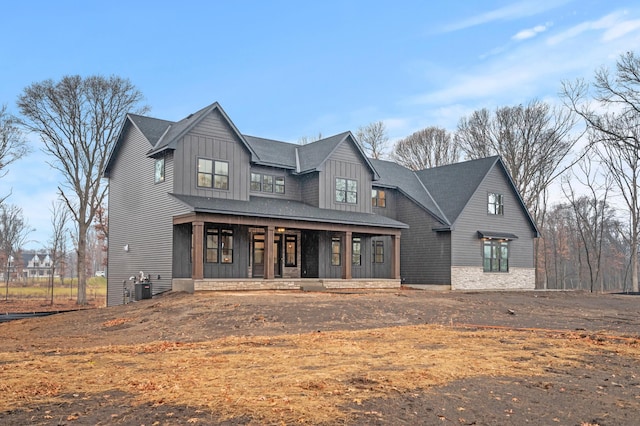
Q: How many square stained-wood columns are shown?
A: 4